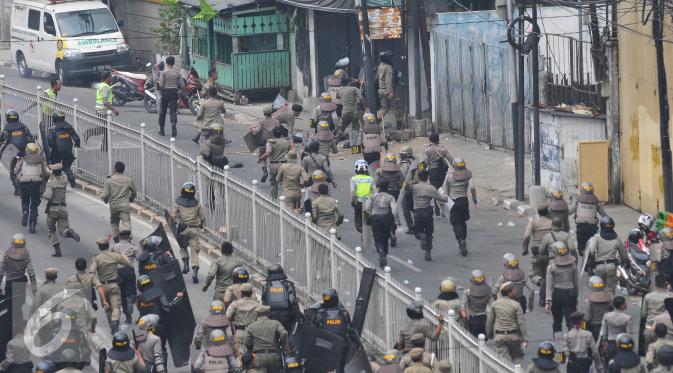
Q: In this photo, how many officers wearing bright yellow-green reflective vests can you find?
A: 3